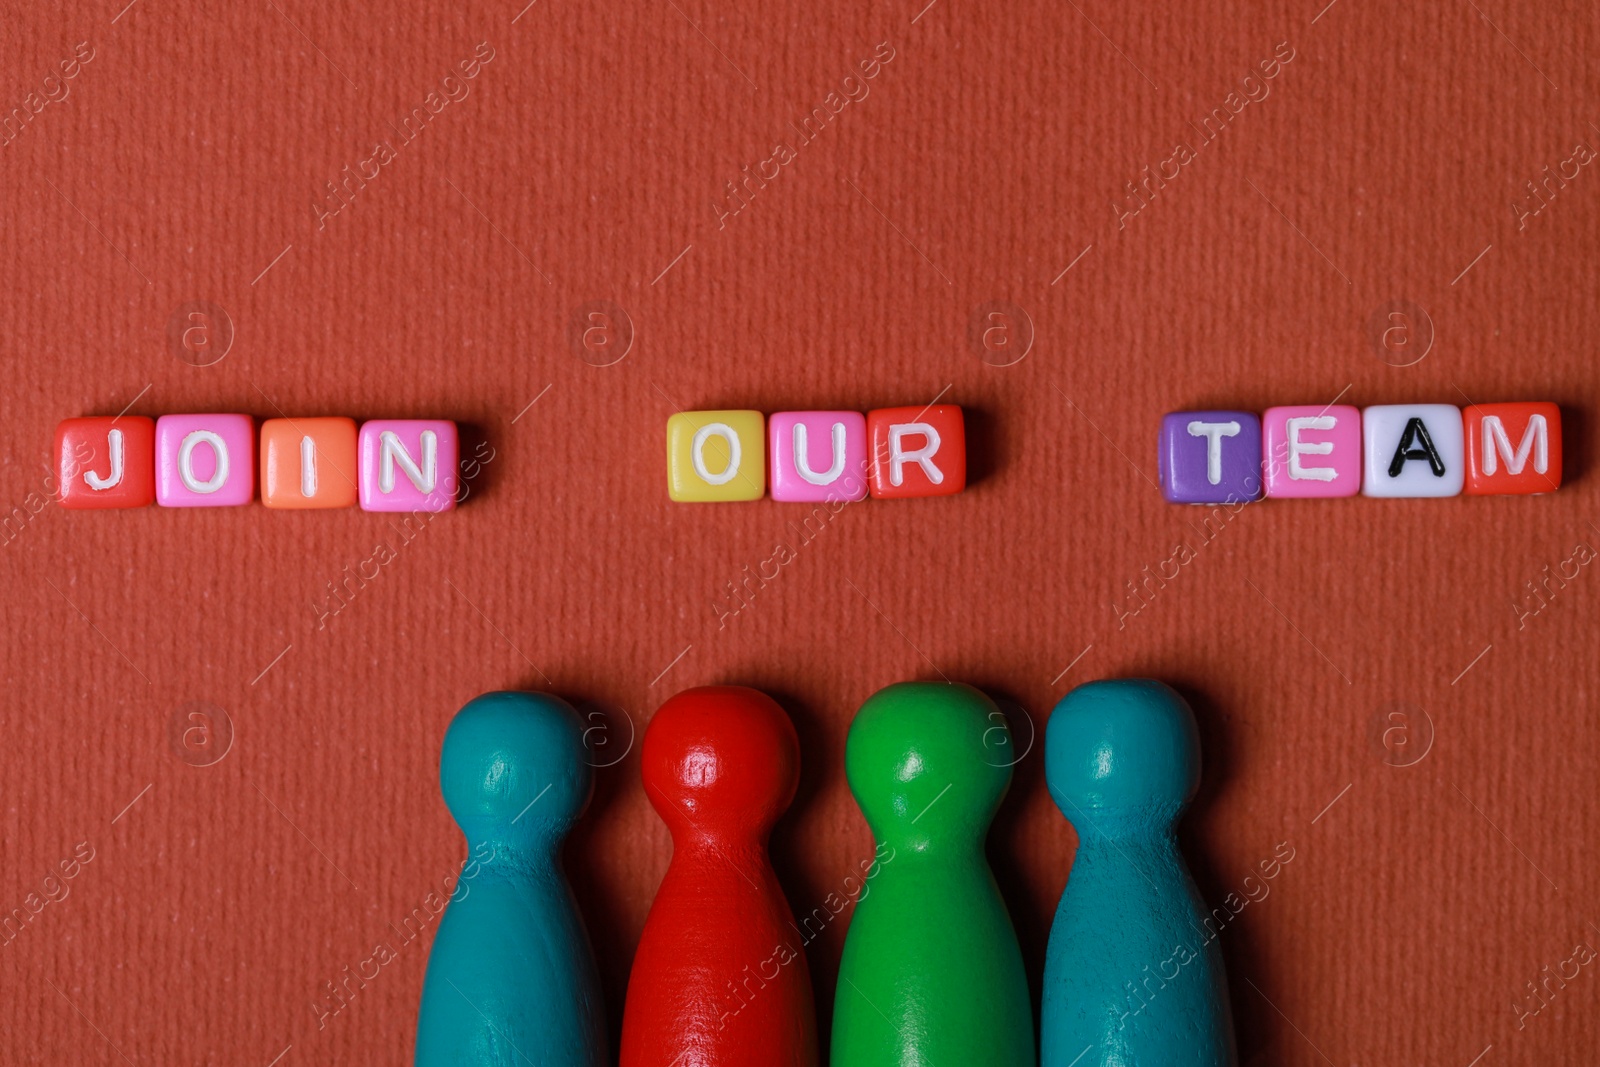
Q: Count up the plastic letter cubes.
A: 11